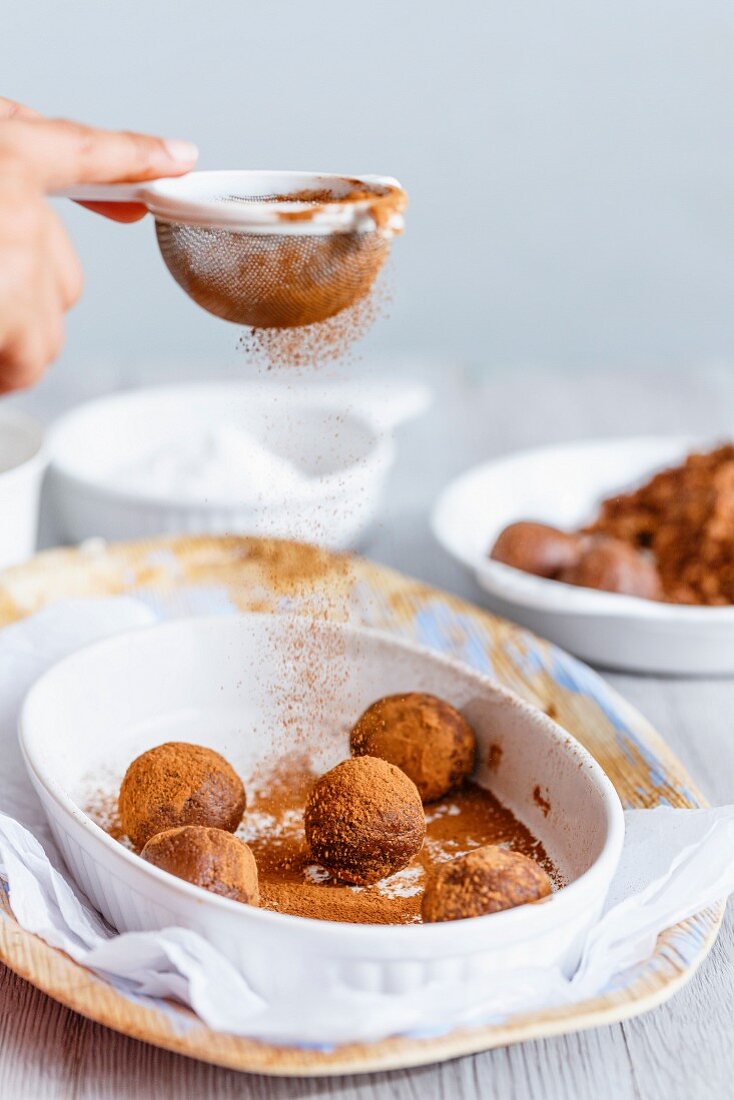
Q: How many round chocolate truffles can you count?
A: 7